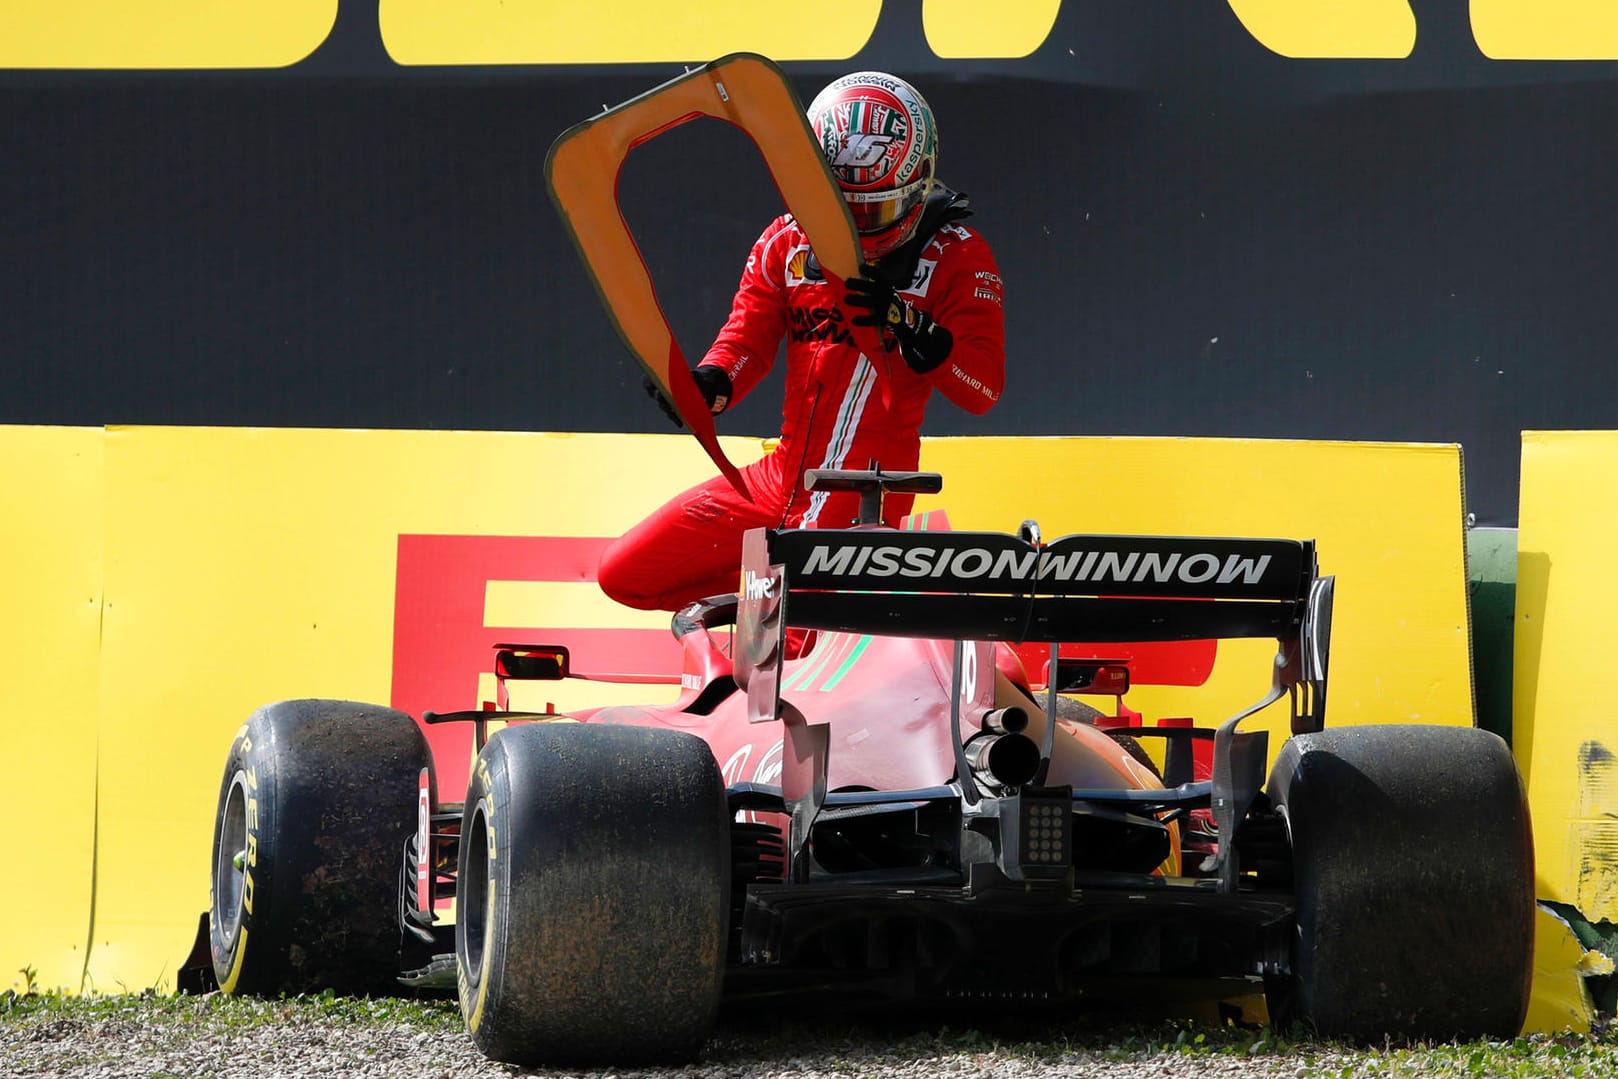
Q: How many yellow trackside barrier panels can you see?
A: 4